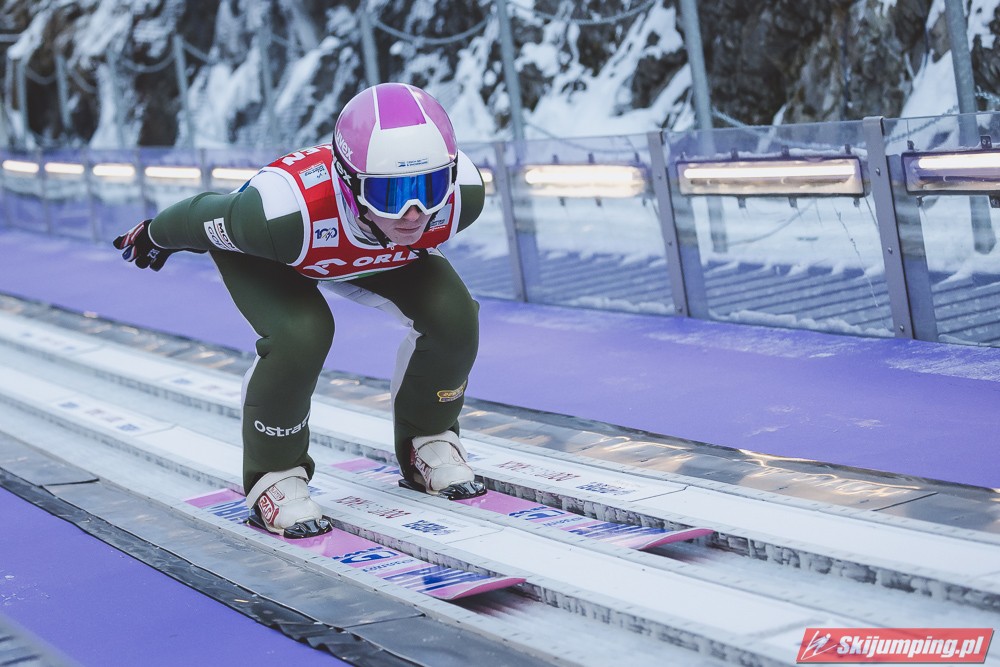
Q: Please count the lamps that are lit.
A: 9